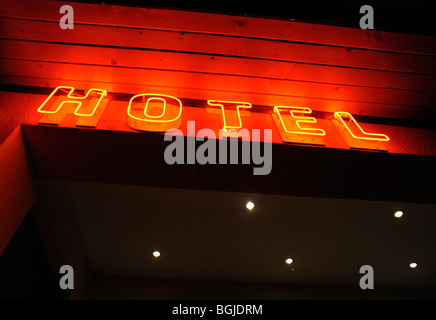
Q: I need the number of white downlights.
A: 5